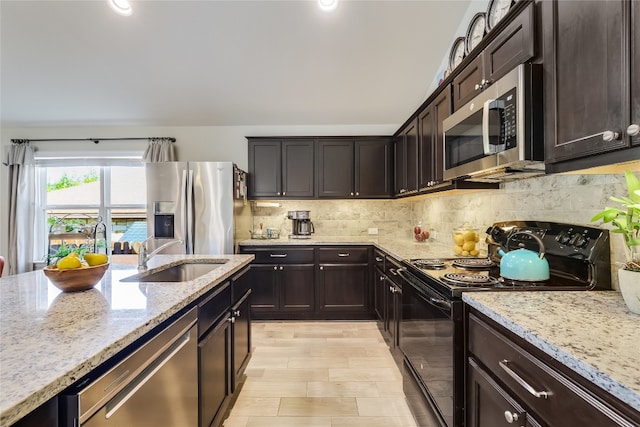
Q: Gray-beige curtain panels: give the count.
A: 2